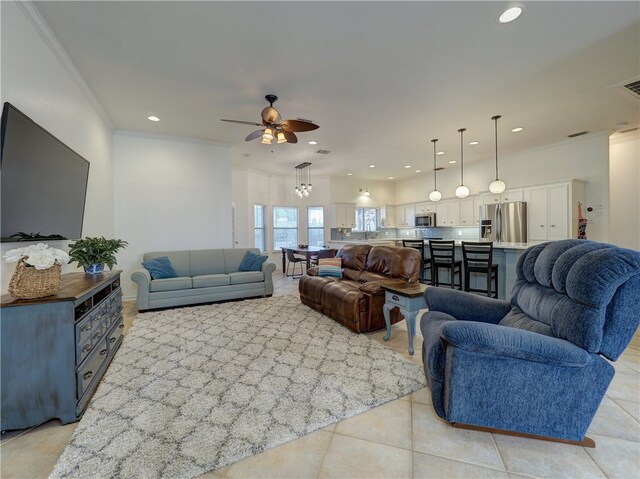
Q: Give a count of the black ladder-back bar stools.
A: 3